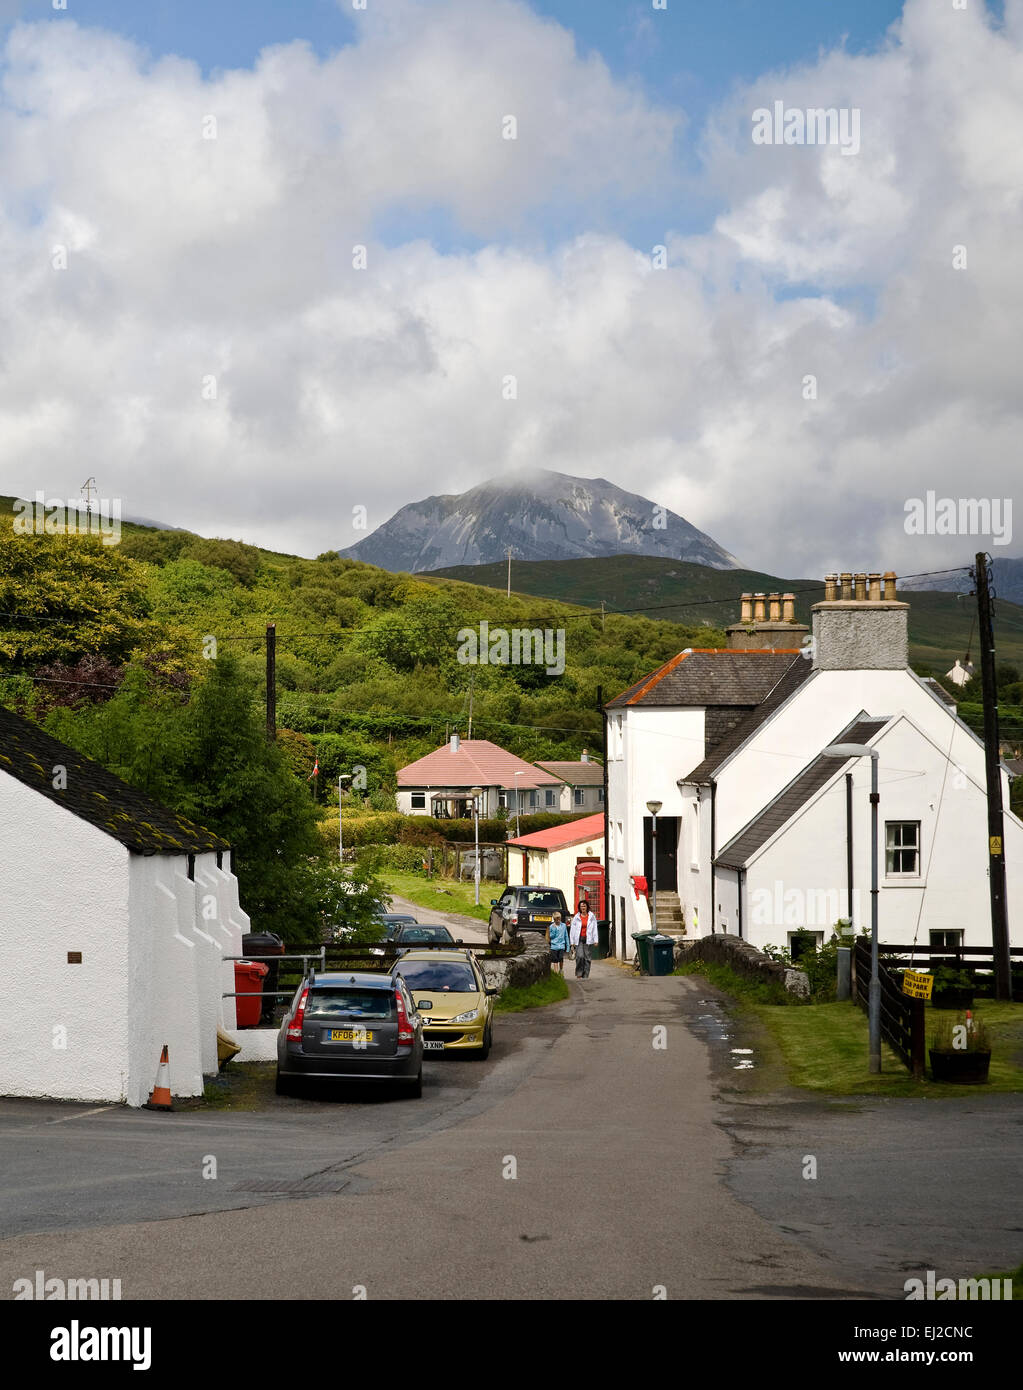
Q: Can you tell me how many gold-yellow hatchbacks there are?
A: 1